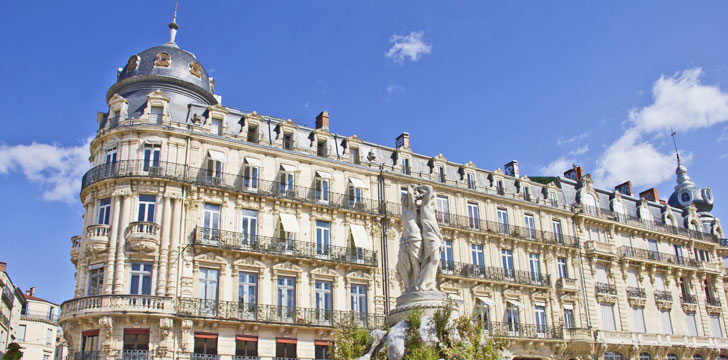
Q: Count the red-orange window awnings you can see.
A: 6